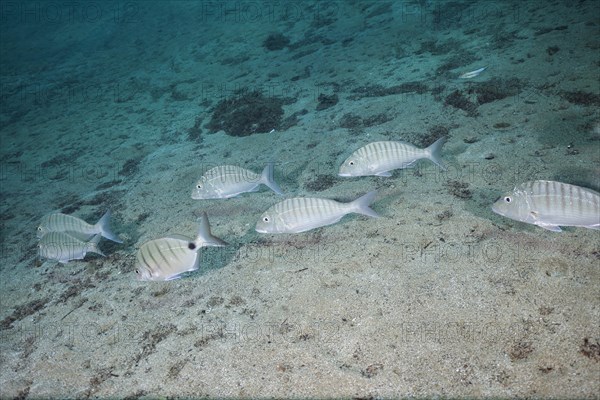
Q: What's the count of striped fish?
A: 7